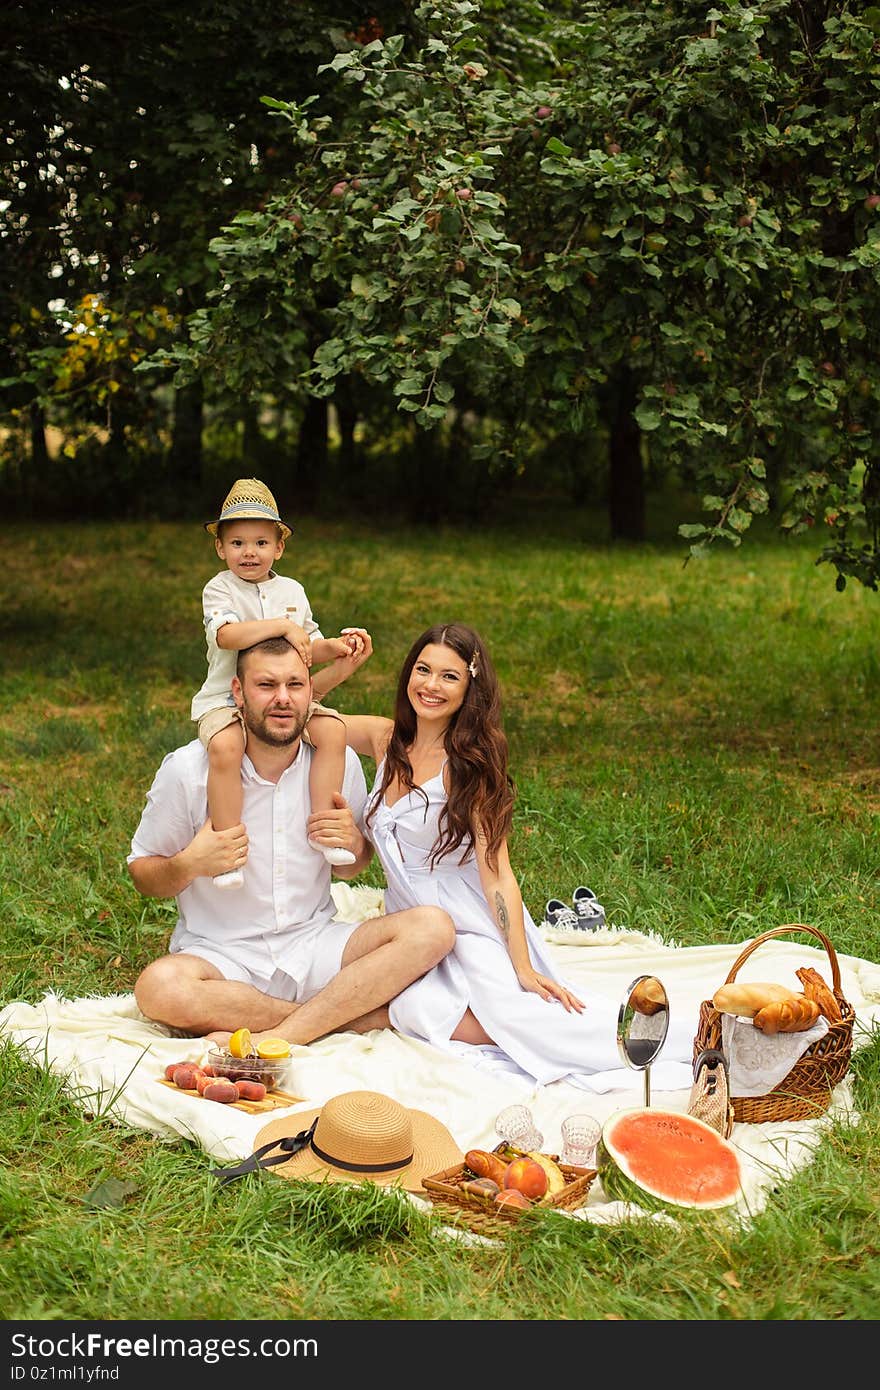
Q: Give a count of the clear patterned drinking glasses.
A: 2